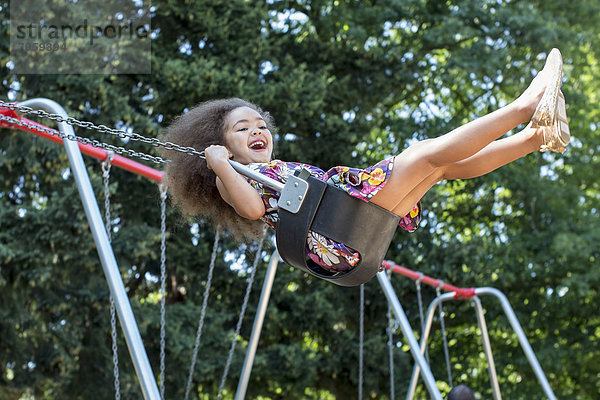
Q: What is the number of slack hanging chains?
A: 8